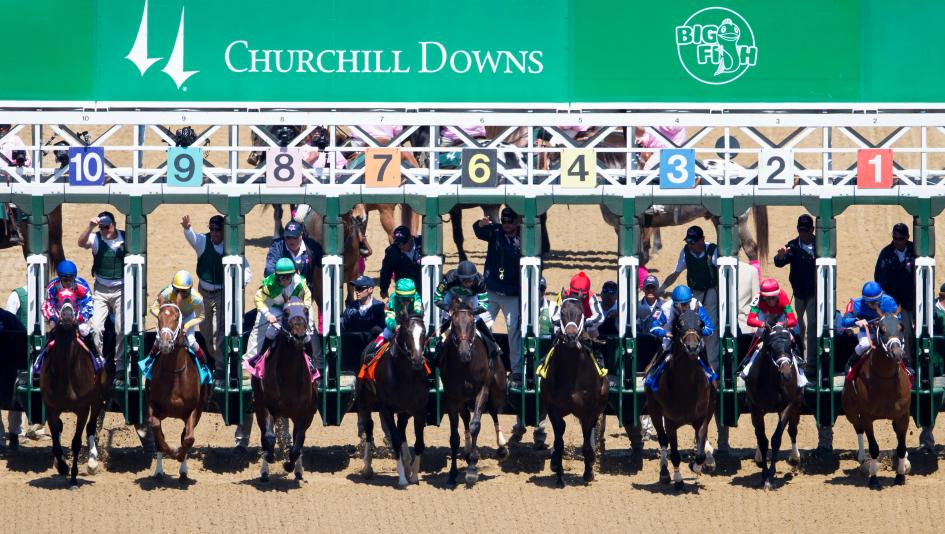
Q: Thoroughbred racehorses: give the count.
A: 9